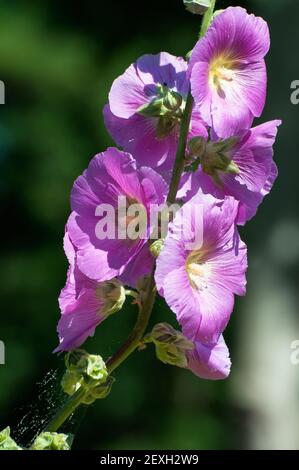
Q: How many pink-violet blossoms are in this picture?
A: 7